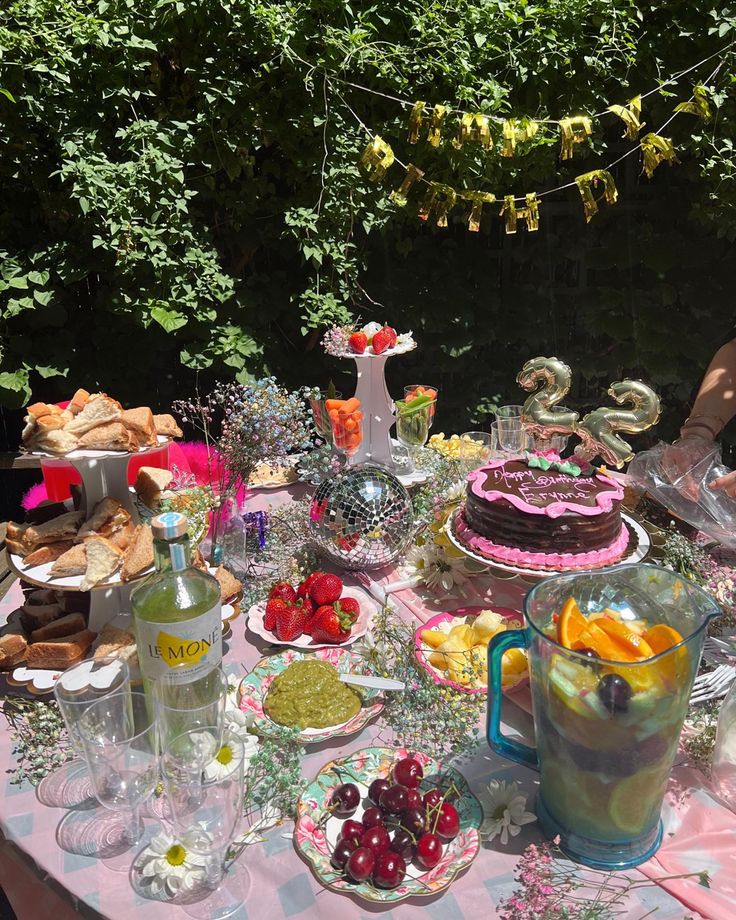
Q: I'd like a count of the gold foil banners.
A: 2